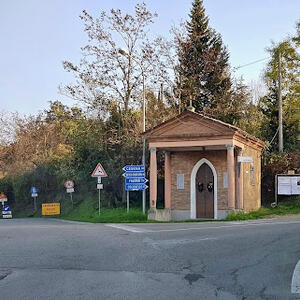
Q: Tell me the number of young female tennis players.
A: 0